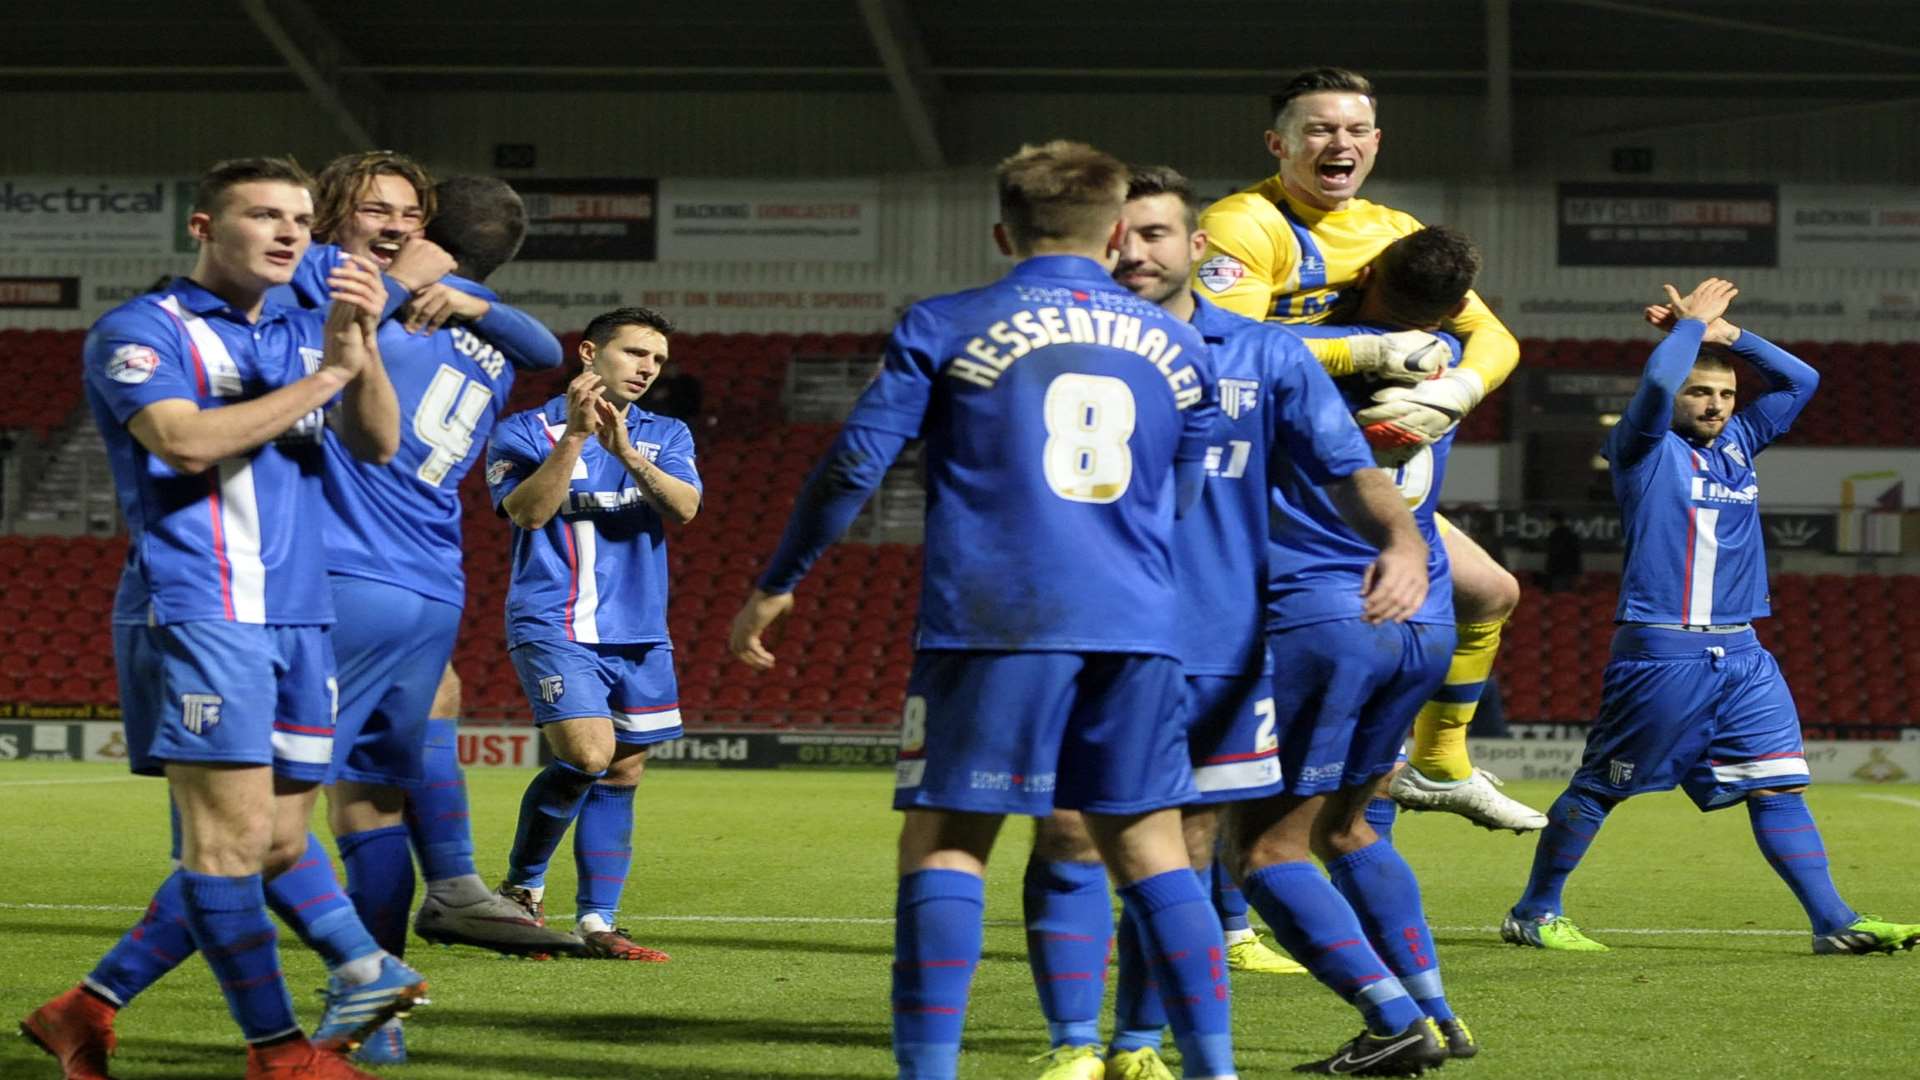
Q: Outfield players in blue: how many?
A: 8